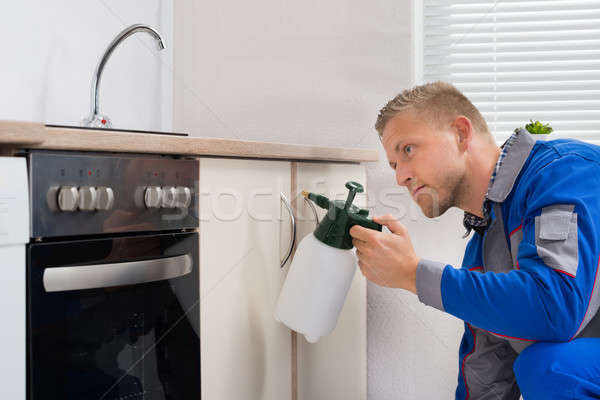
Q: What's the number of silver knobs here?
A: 6